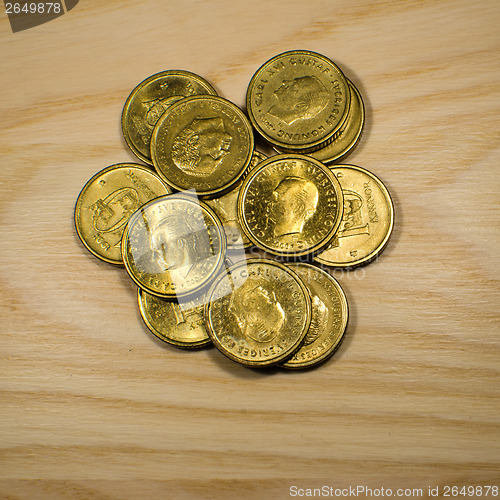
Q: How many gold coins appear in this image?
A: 12